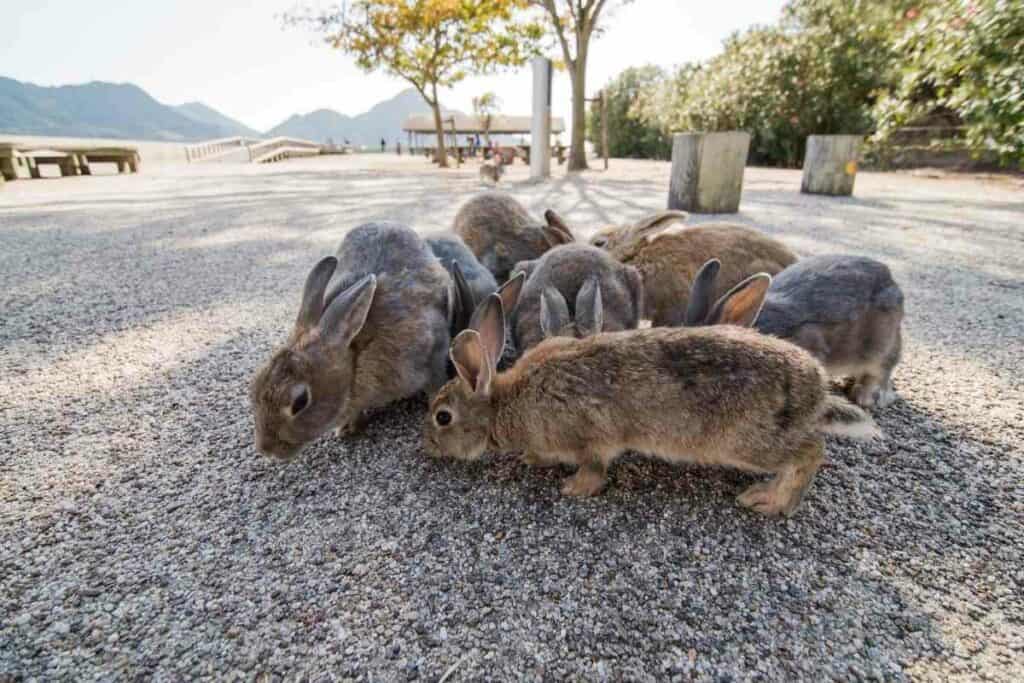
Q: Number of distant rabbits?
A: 1